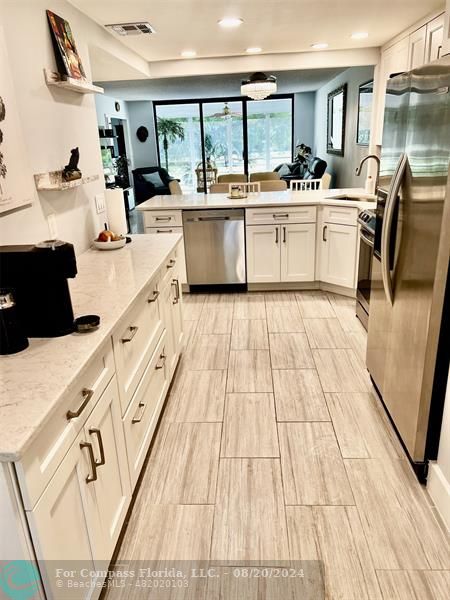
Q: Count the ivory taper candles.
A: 0